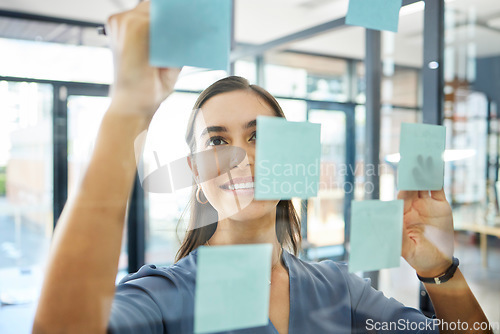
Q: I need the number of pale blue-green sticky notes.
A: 6